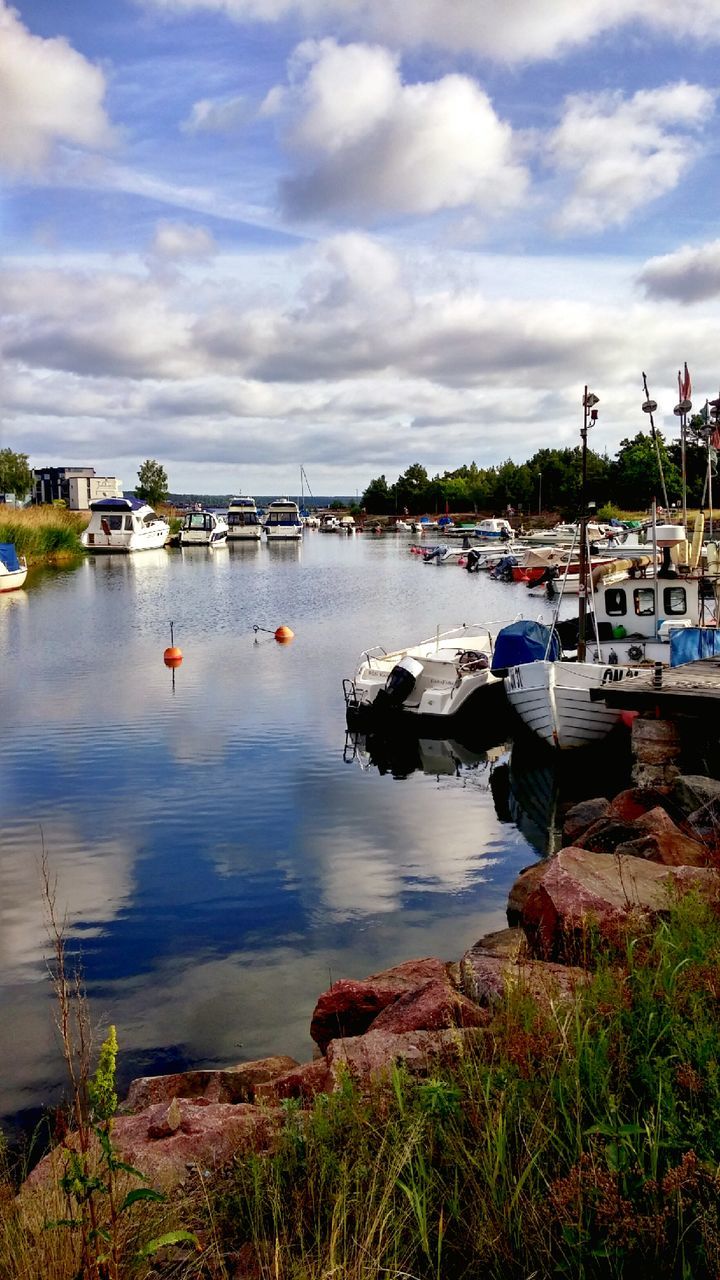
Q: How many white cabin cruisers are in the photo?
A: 4